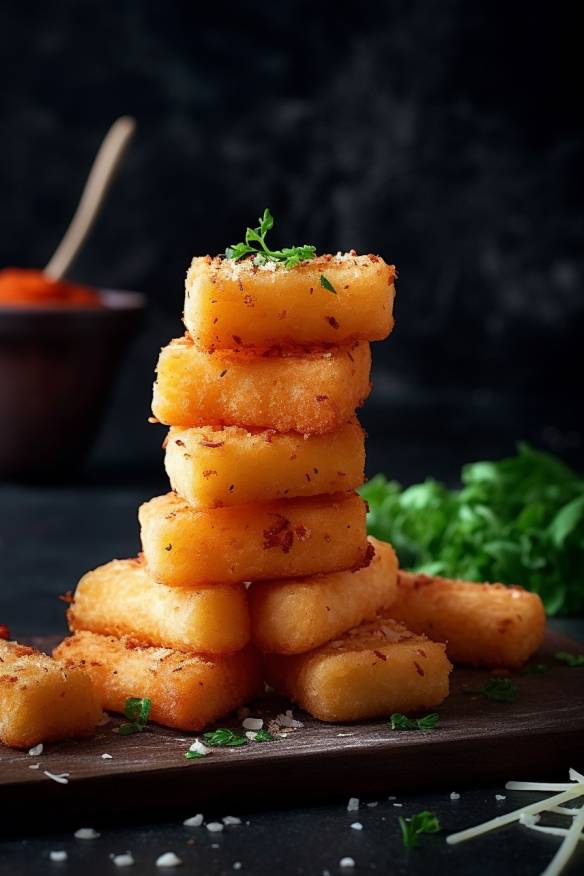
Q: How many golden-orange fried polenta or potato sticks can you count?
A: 10